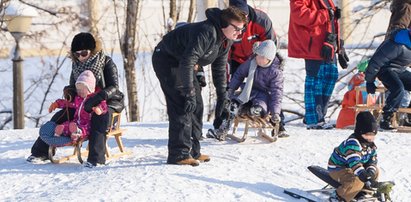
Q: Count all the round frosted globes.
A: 1